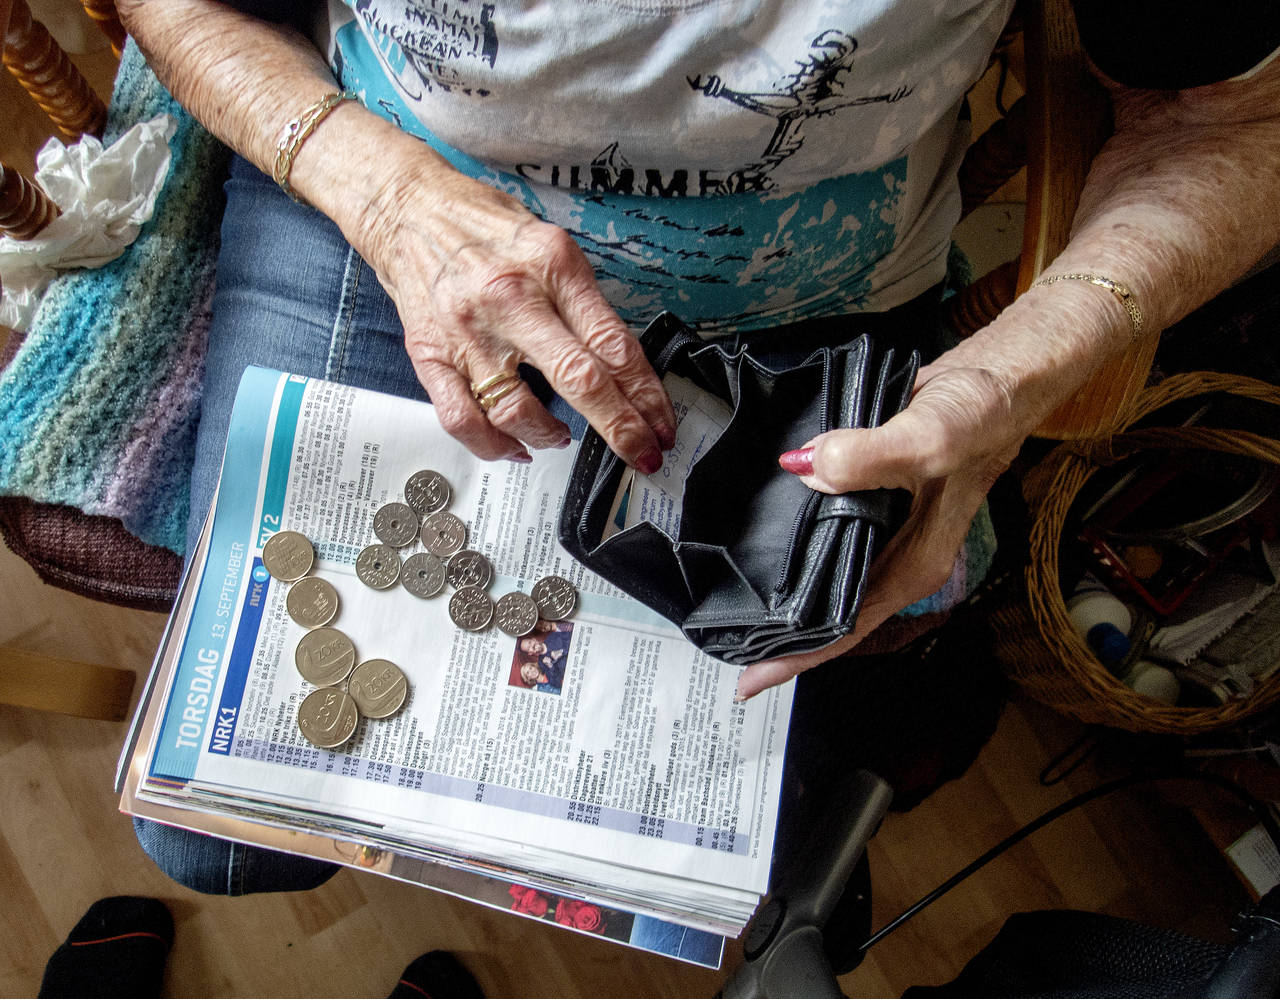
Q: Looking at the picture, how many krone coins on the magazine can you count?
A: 14